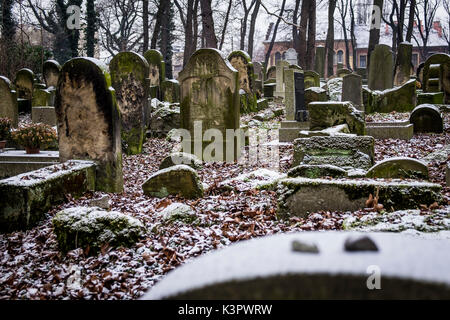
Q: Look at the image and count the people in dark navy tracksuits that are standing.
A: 0